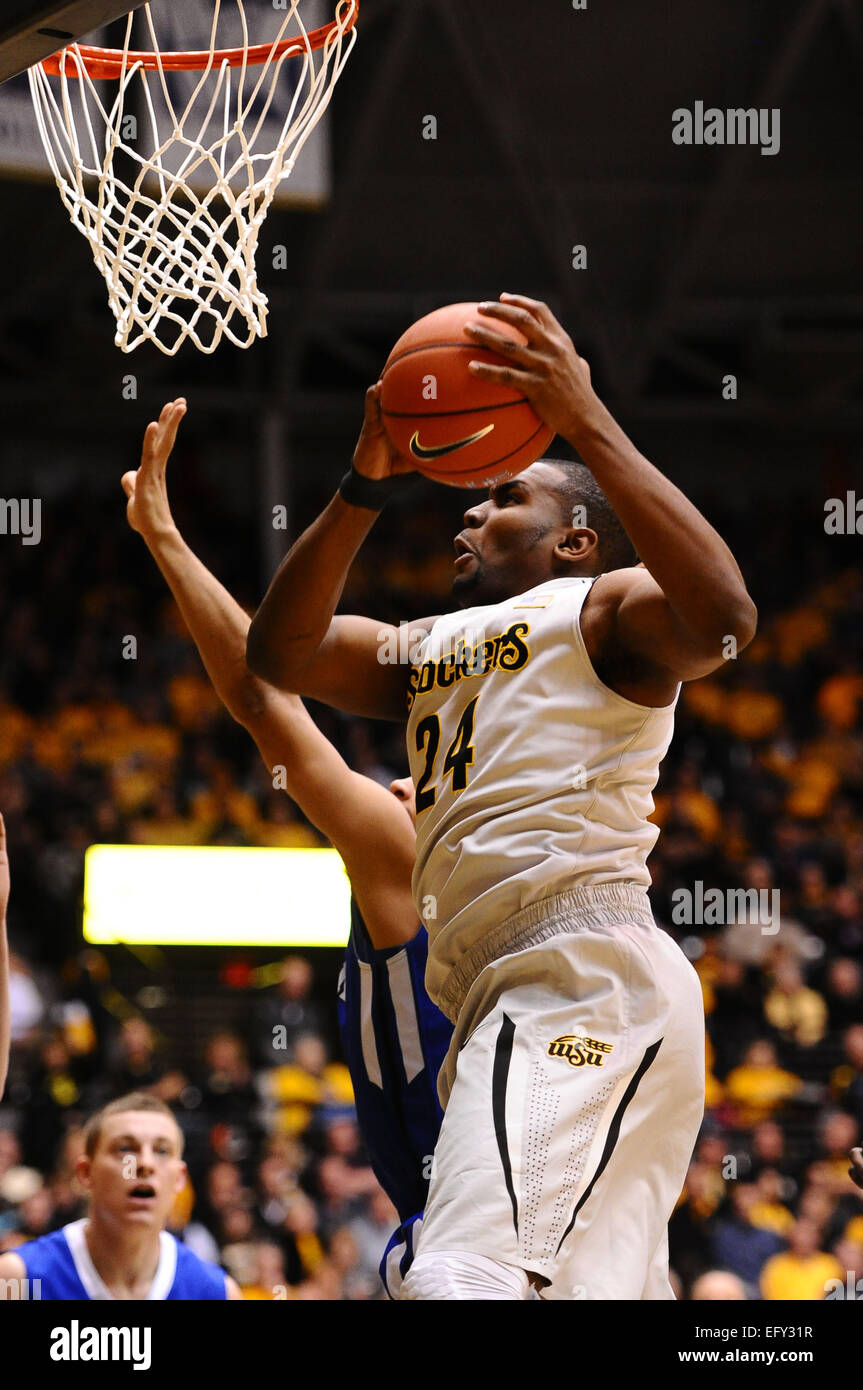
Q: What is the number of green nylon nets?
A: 0